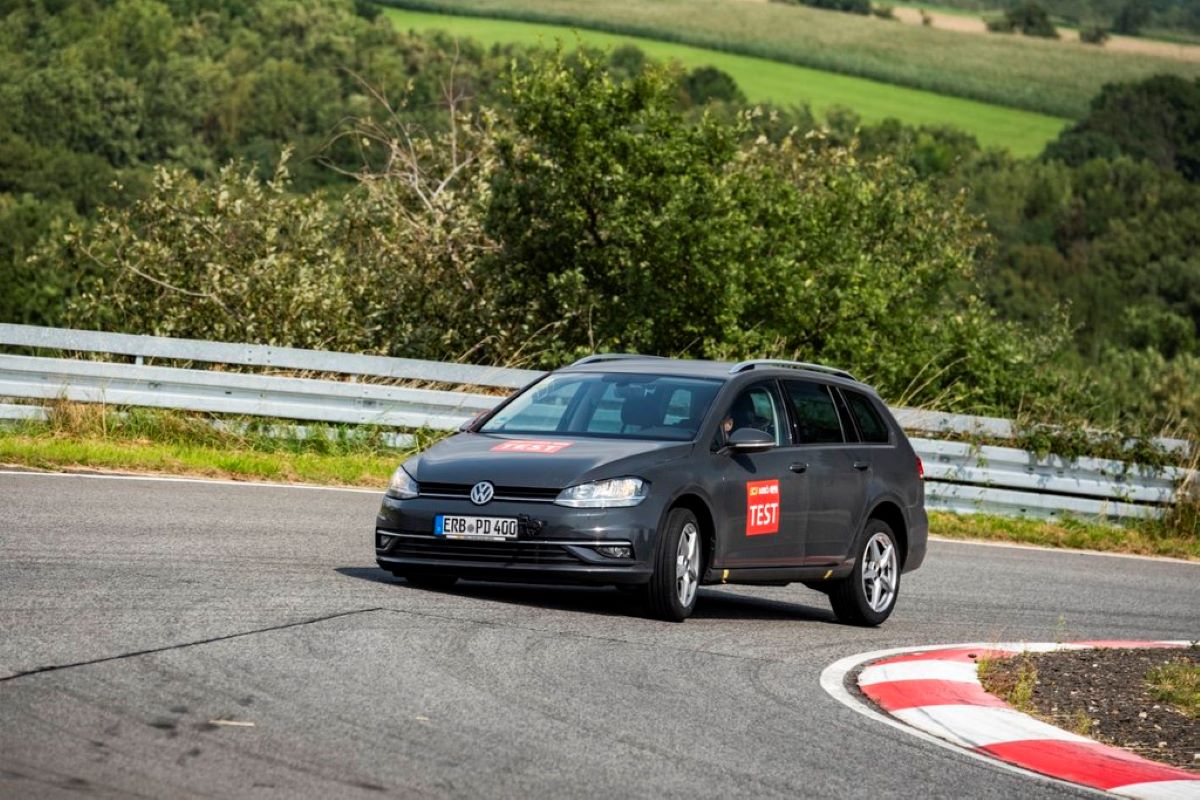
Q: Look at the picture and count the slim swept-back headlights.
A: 2